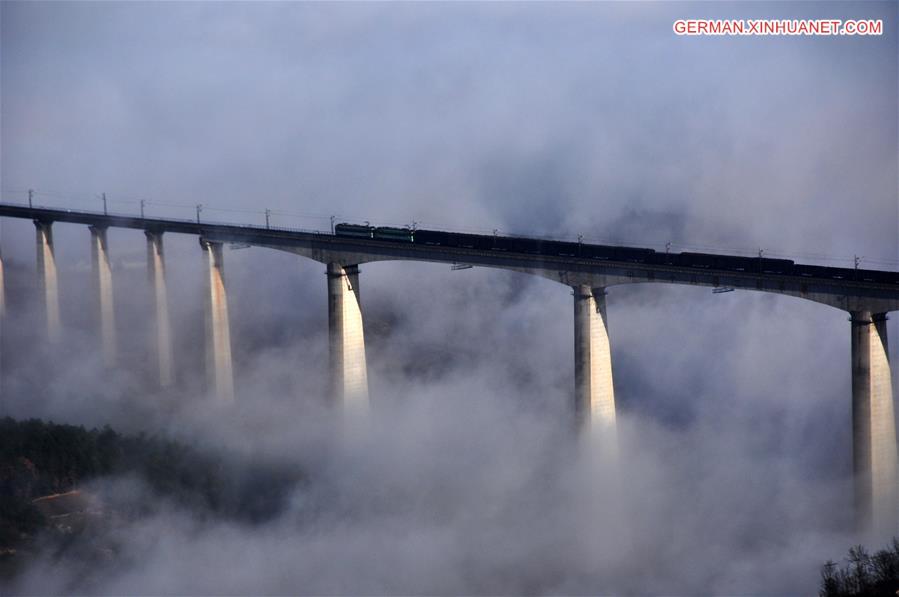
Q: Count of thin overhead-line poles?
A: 12